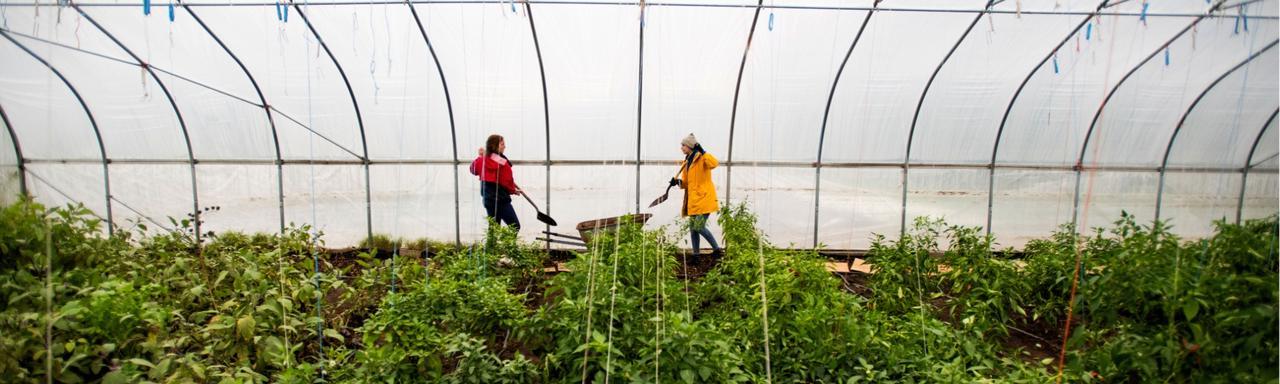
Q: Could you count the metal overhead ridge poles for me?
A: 15